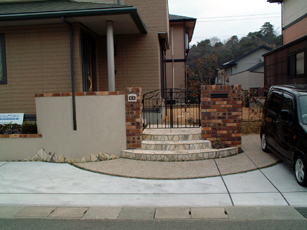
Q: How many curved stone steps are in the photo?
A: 3